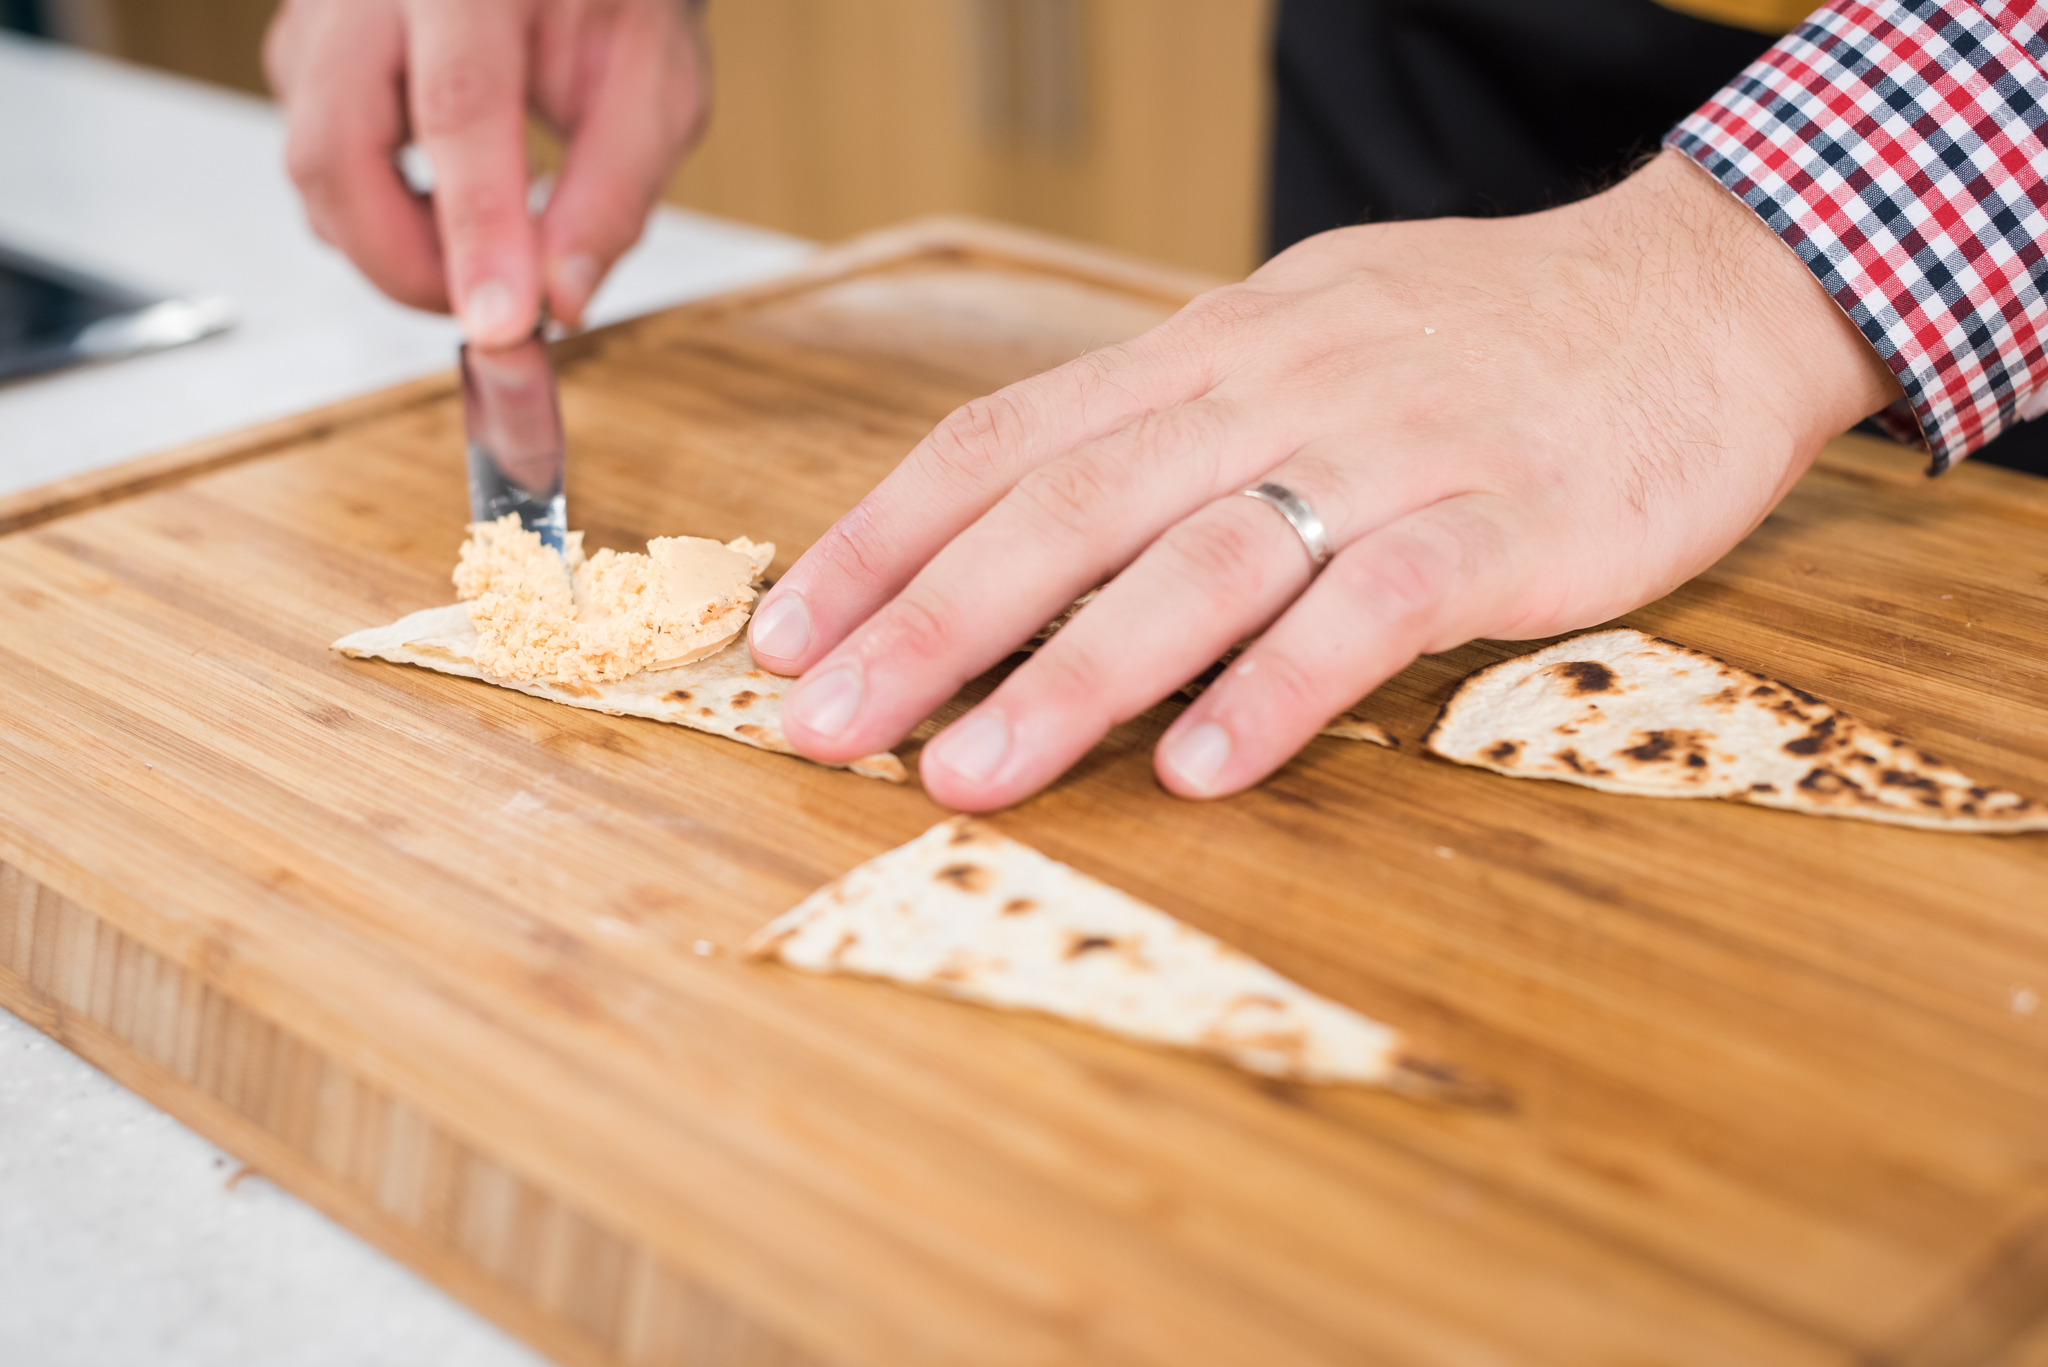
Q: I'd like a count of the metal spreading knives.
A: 1